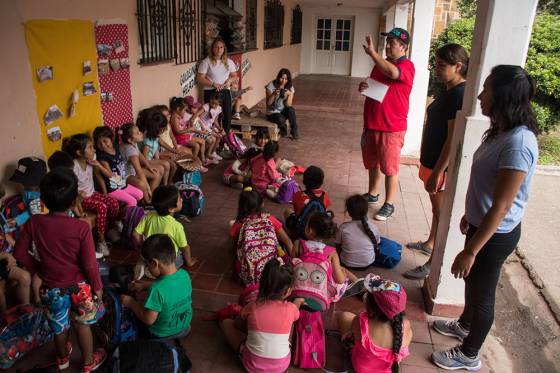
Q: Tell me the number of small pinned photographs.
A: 13